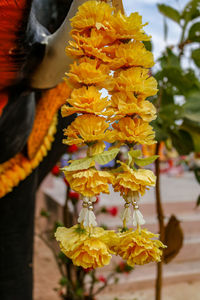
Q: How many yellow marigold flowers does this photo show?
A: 14